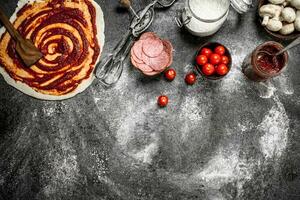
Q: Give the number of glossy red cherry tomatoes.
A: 10